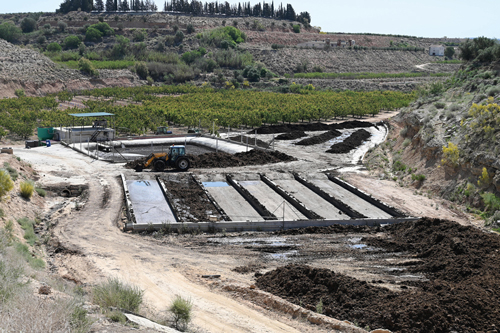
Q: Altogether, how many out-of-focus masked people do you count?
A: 0